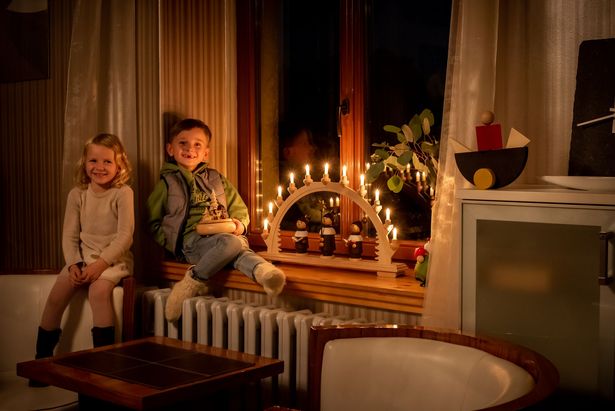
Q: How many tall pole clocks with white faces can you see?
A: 0